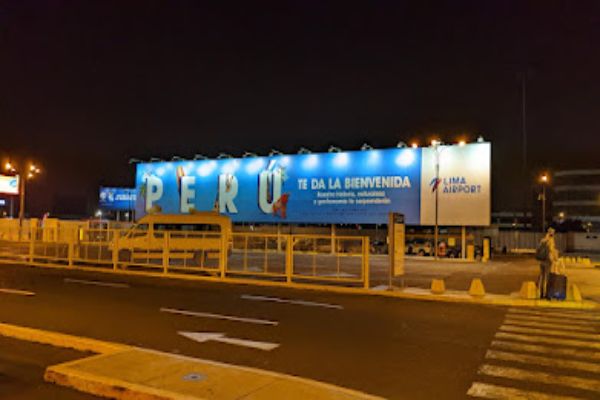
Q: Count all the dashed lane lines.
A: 4